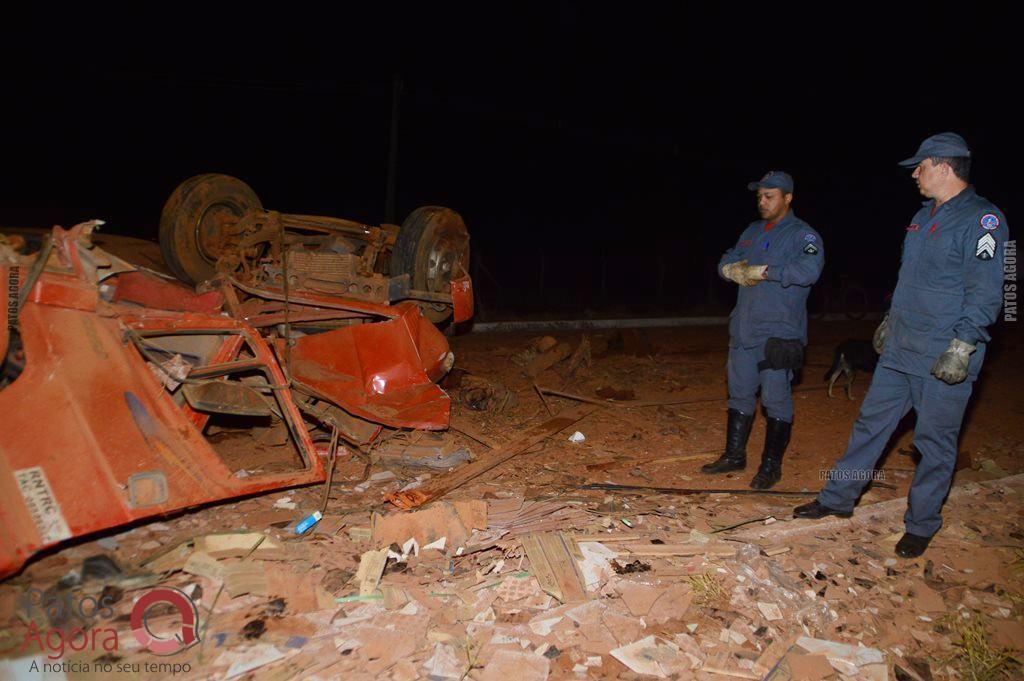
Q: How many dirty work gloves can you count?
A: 4